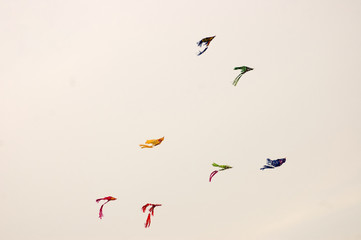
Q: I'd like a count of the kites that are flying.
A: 7